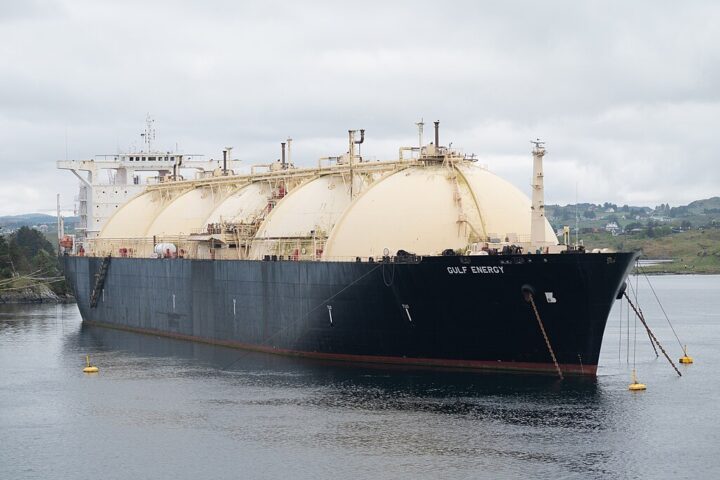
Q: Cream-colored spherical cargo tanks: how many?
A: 5